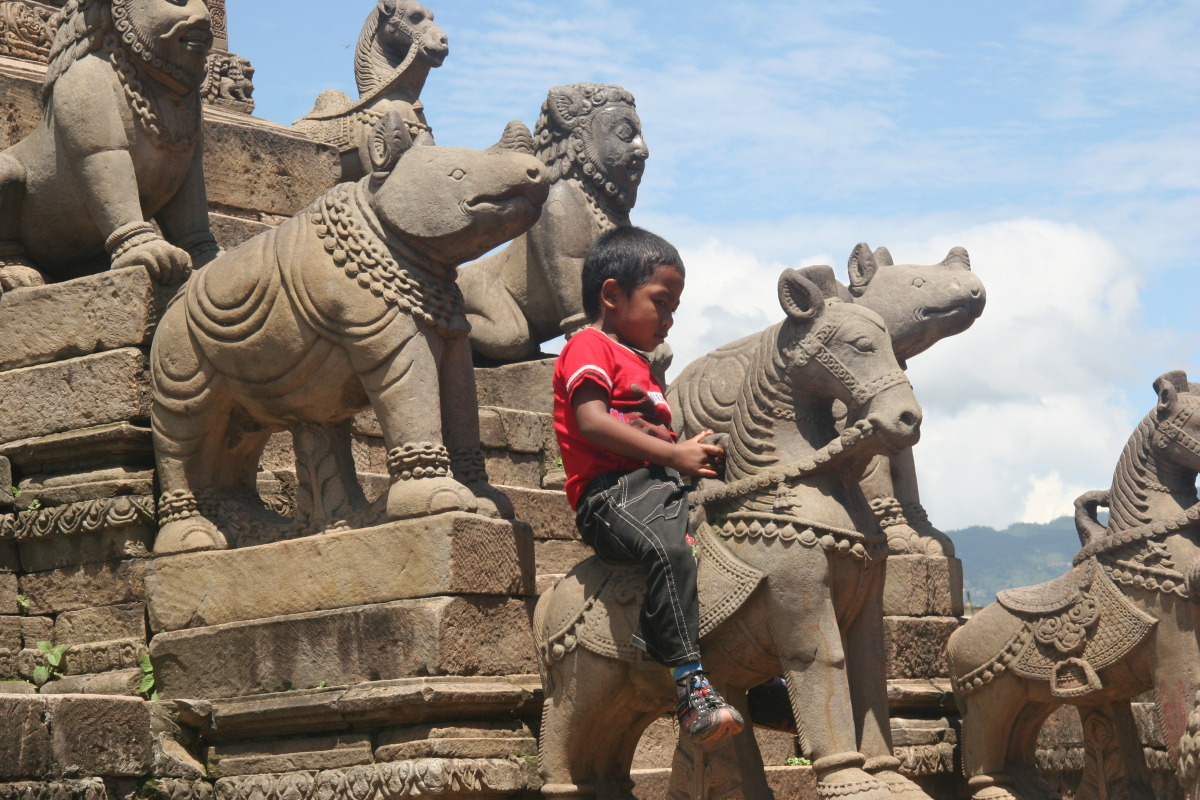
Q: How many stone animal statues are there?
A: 7